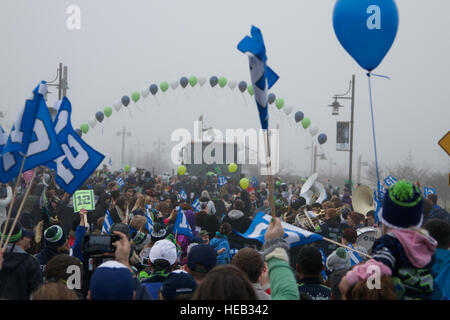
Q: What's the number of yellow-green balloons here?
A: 3